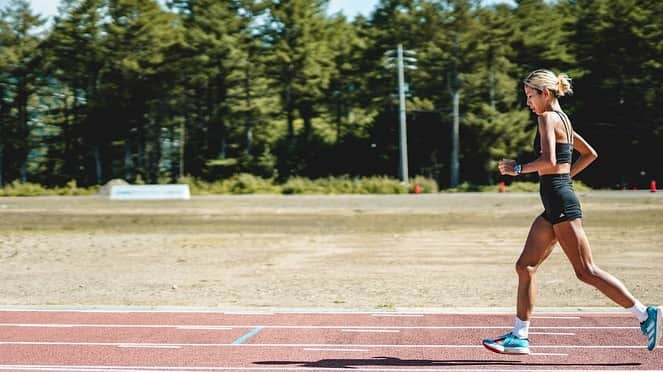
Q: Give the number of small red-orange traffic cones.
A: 3